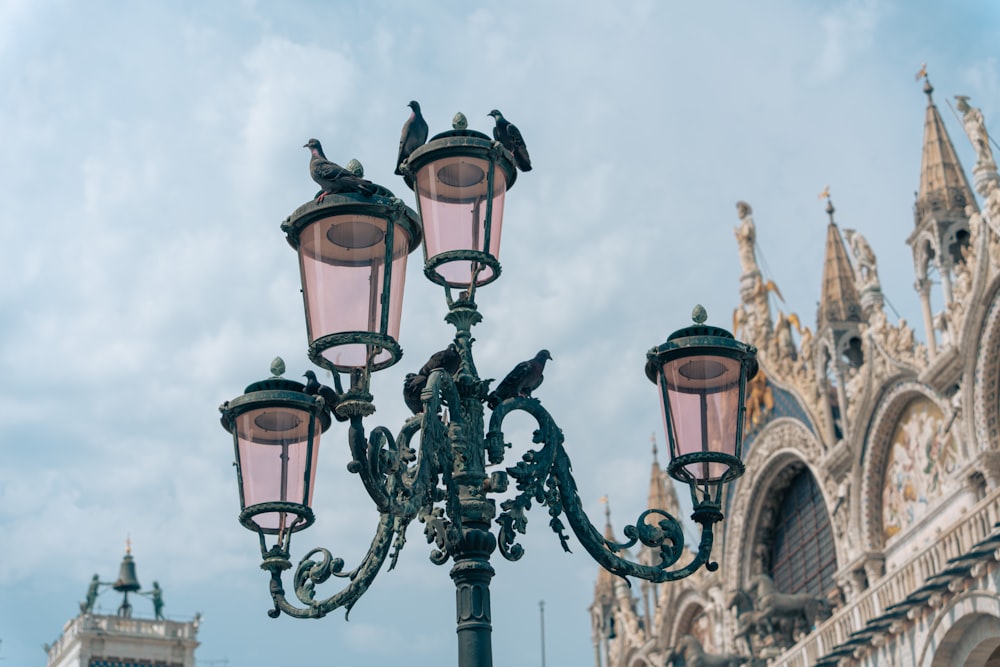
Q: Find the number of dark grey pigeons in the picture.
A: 7